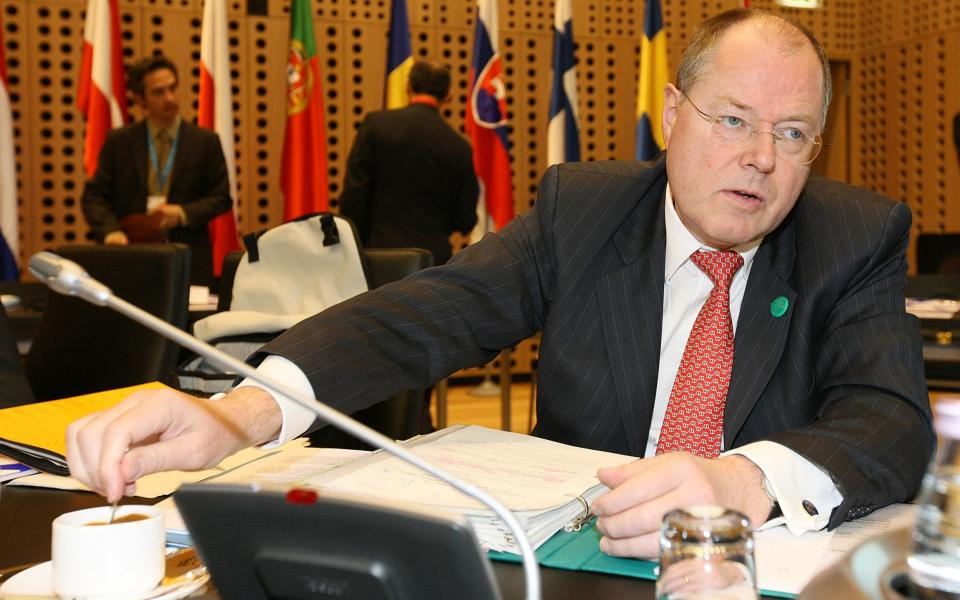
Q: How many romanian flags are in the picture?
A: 1